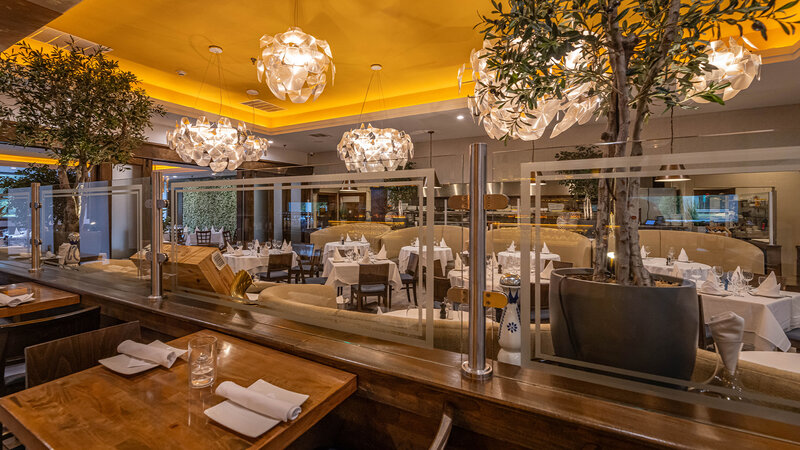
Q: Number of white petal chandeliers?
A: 6